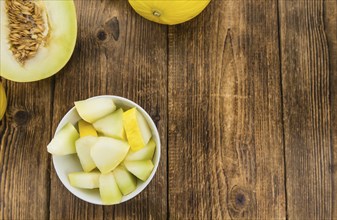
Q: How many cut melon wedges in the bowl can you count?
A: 12